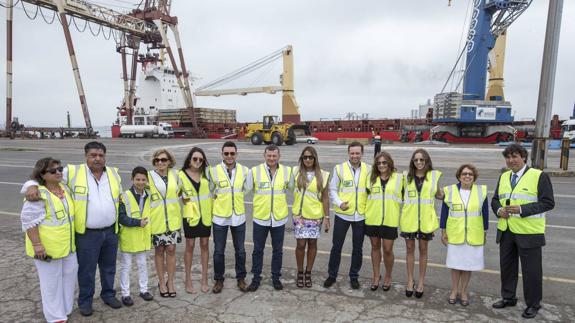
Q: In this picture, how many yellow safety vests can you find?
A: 13